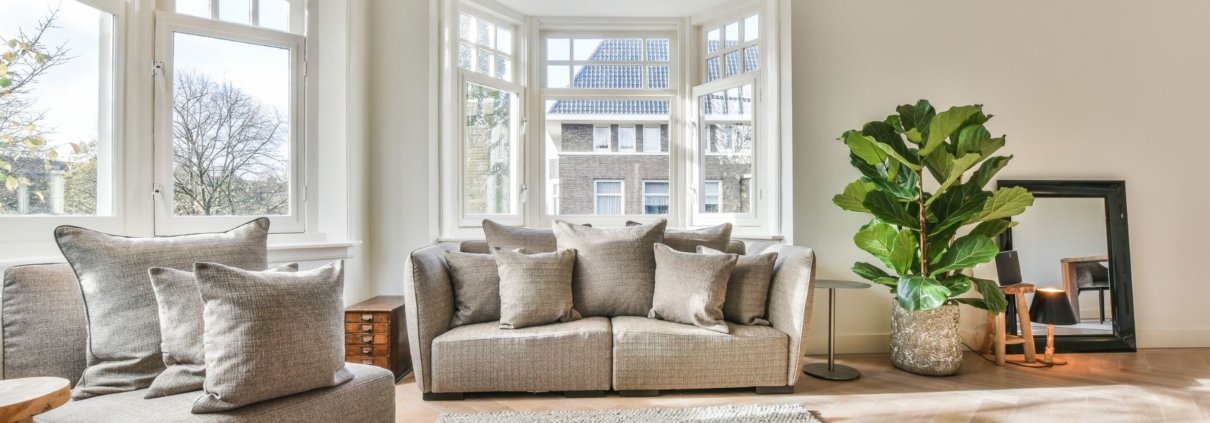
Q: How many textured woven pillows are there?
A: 10